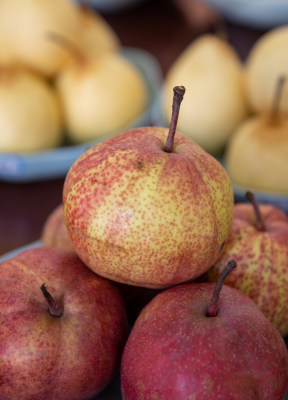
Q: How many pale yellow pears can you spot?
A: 7